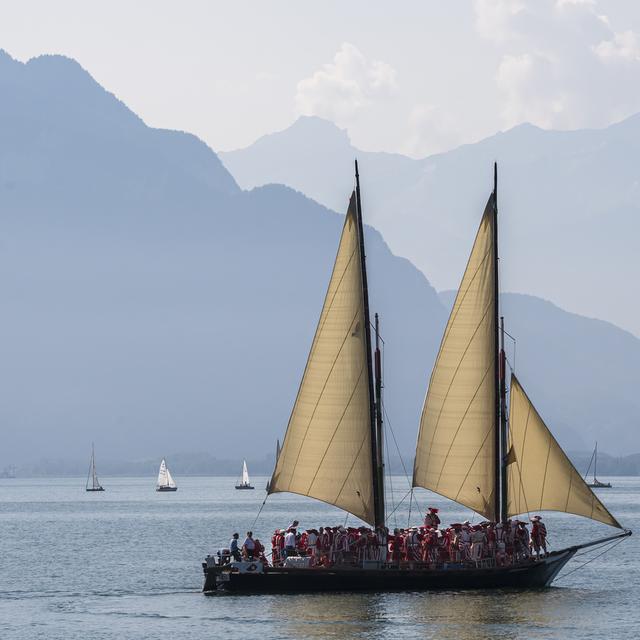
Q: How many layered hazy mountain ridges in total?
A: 3